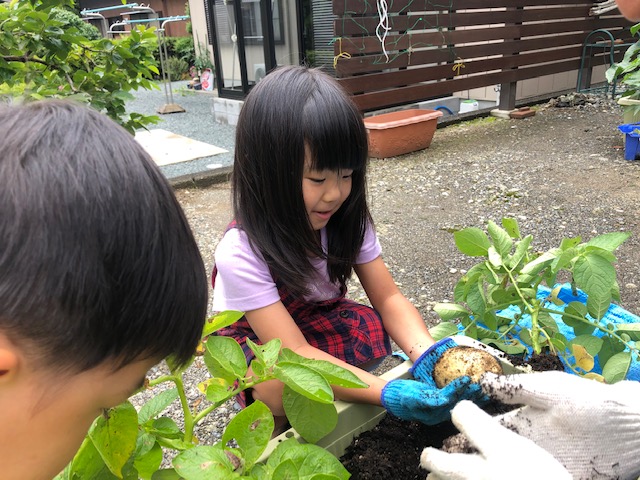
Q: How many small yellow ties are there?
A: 2